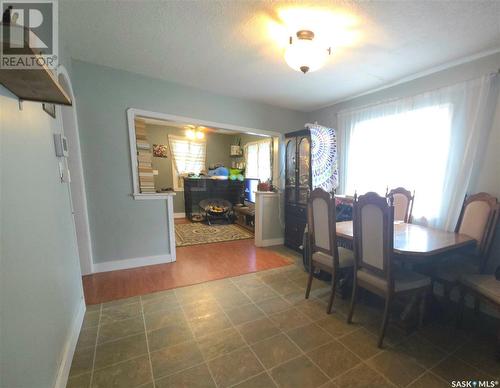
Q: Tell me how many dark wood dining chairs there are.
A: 5